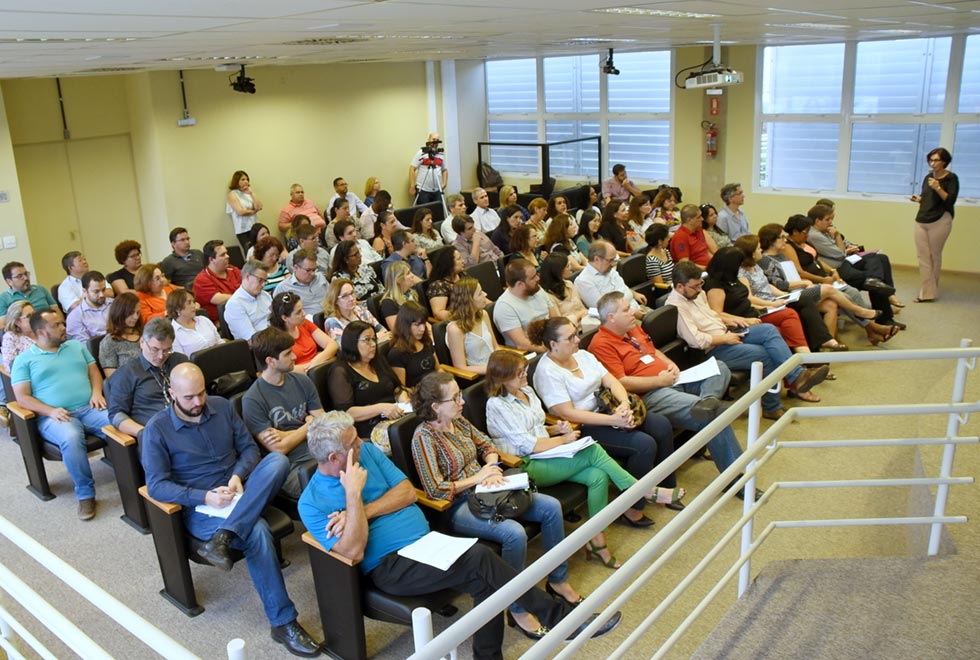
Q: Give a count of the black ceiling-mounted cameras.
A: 2